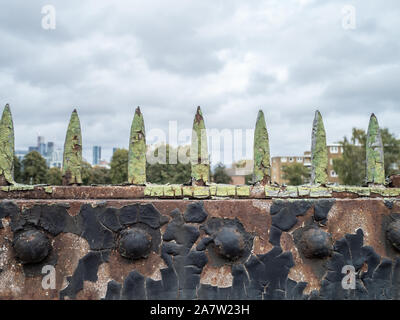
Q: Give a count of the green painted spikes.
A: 7